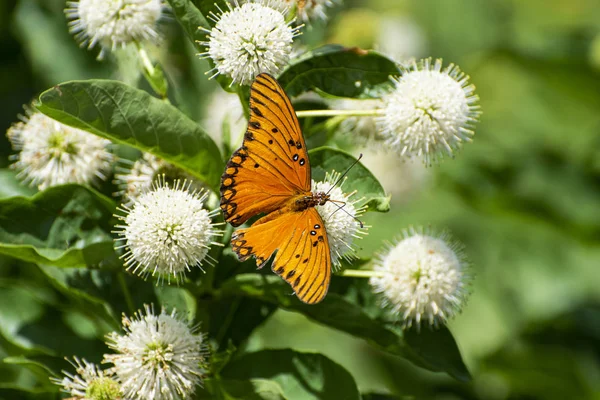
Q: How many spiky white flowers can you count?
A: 11